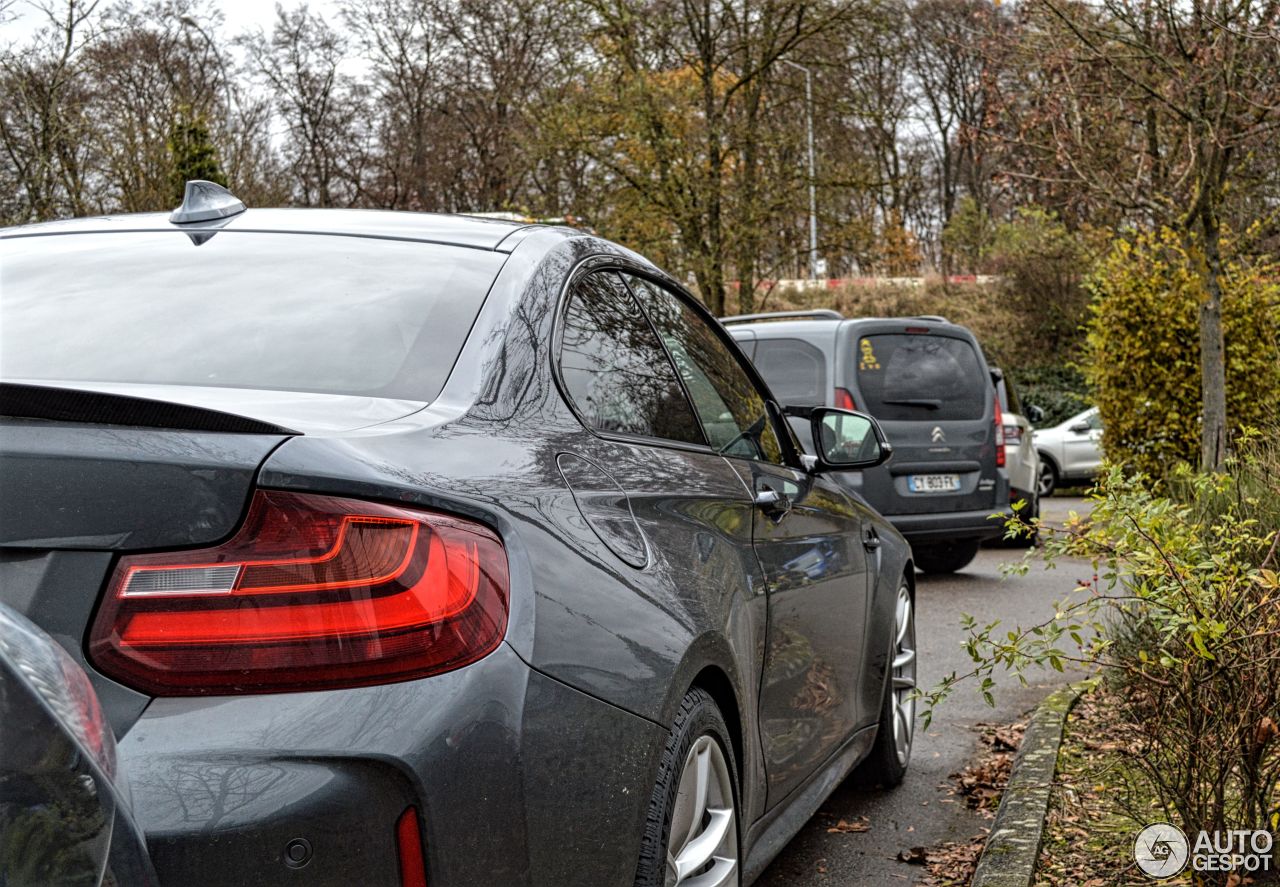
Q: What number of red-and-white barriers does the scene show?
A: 1